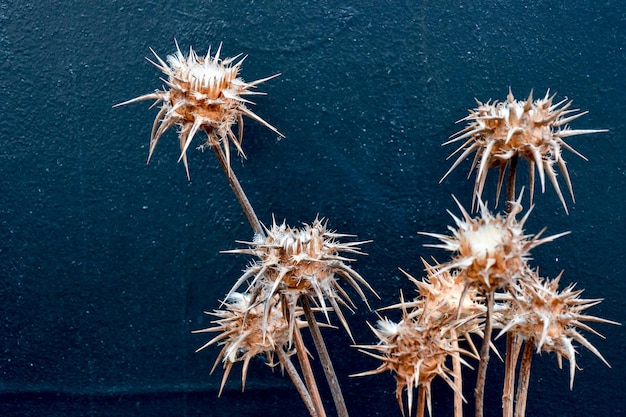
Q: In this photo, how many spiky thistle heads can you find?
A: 8